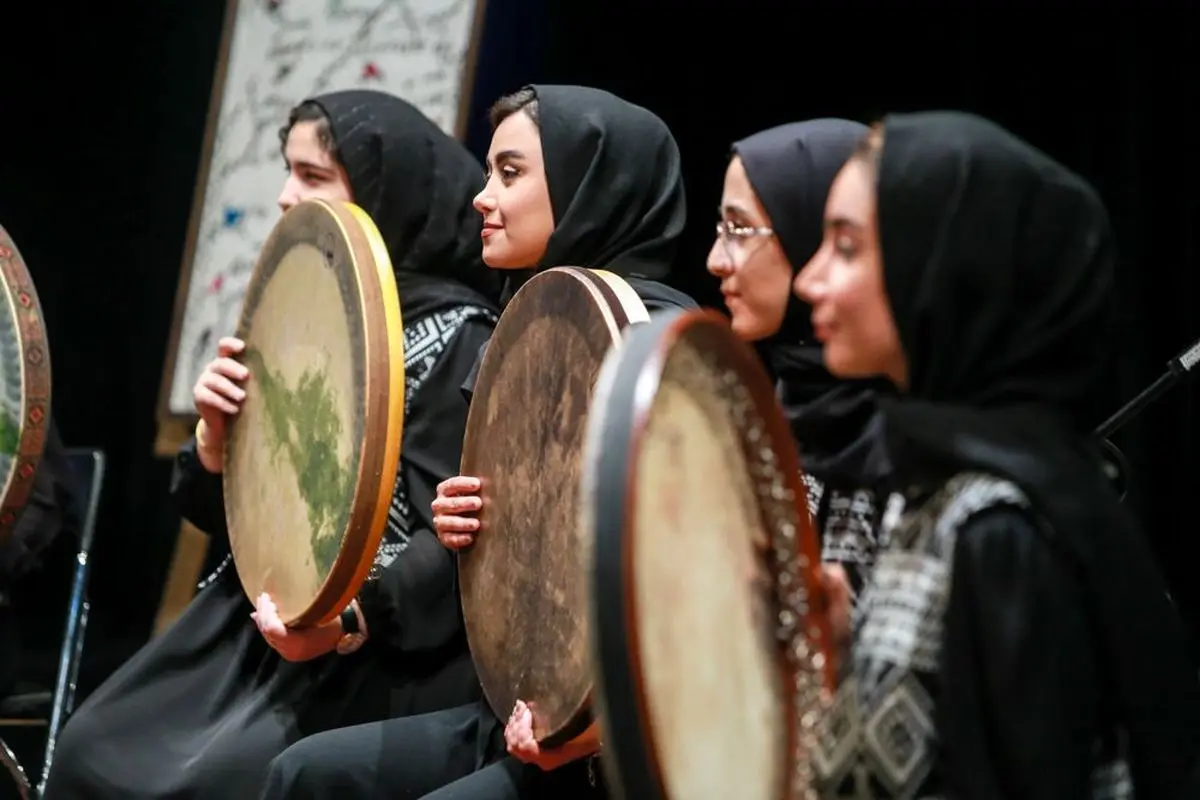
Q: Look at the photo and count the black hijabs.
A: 4